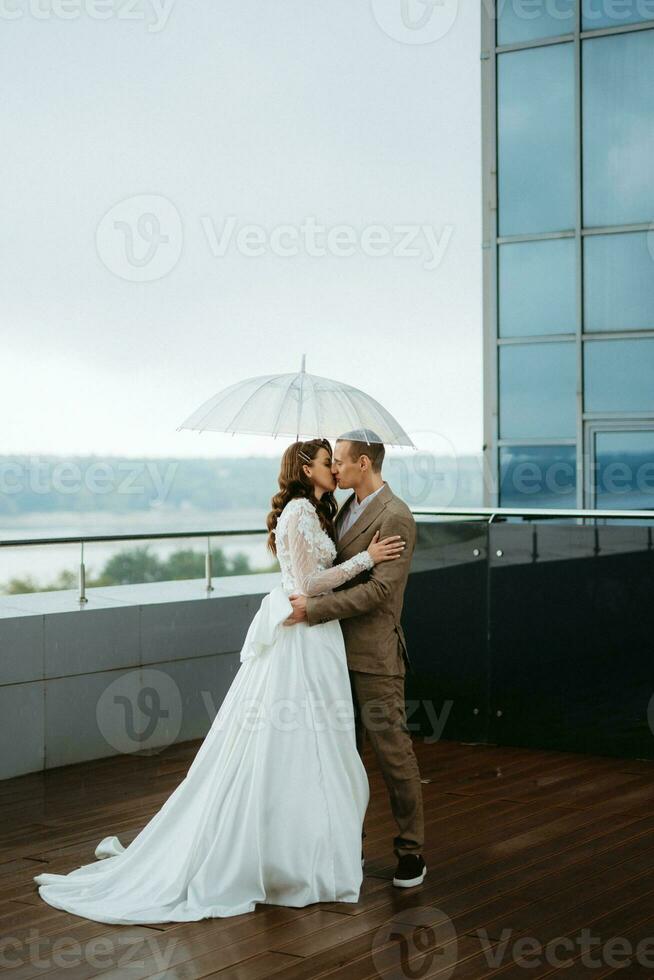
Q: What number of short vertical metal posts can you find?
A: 2